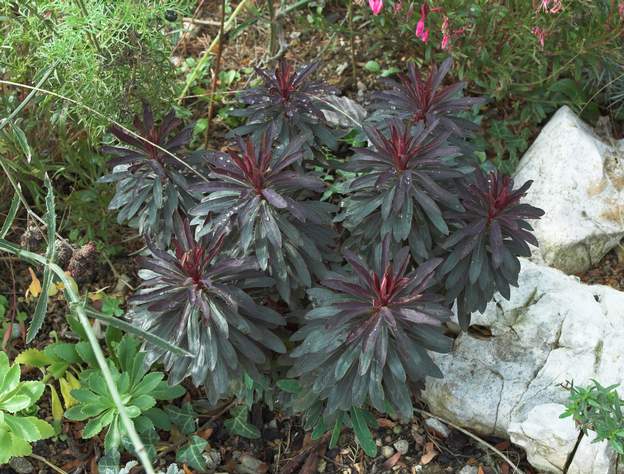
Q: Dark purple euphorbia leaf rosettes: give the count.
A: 8